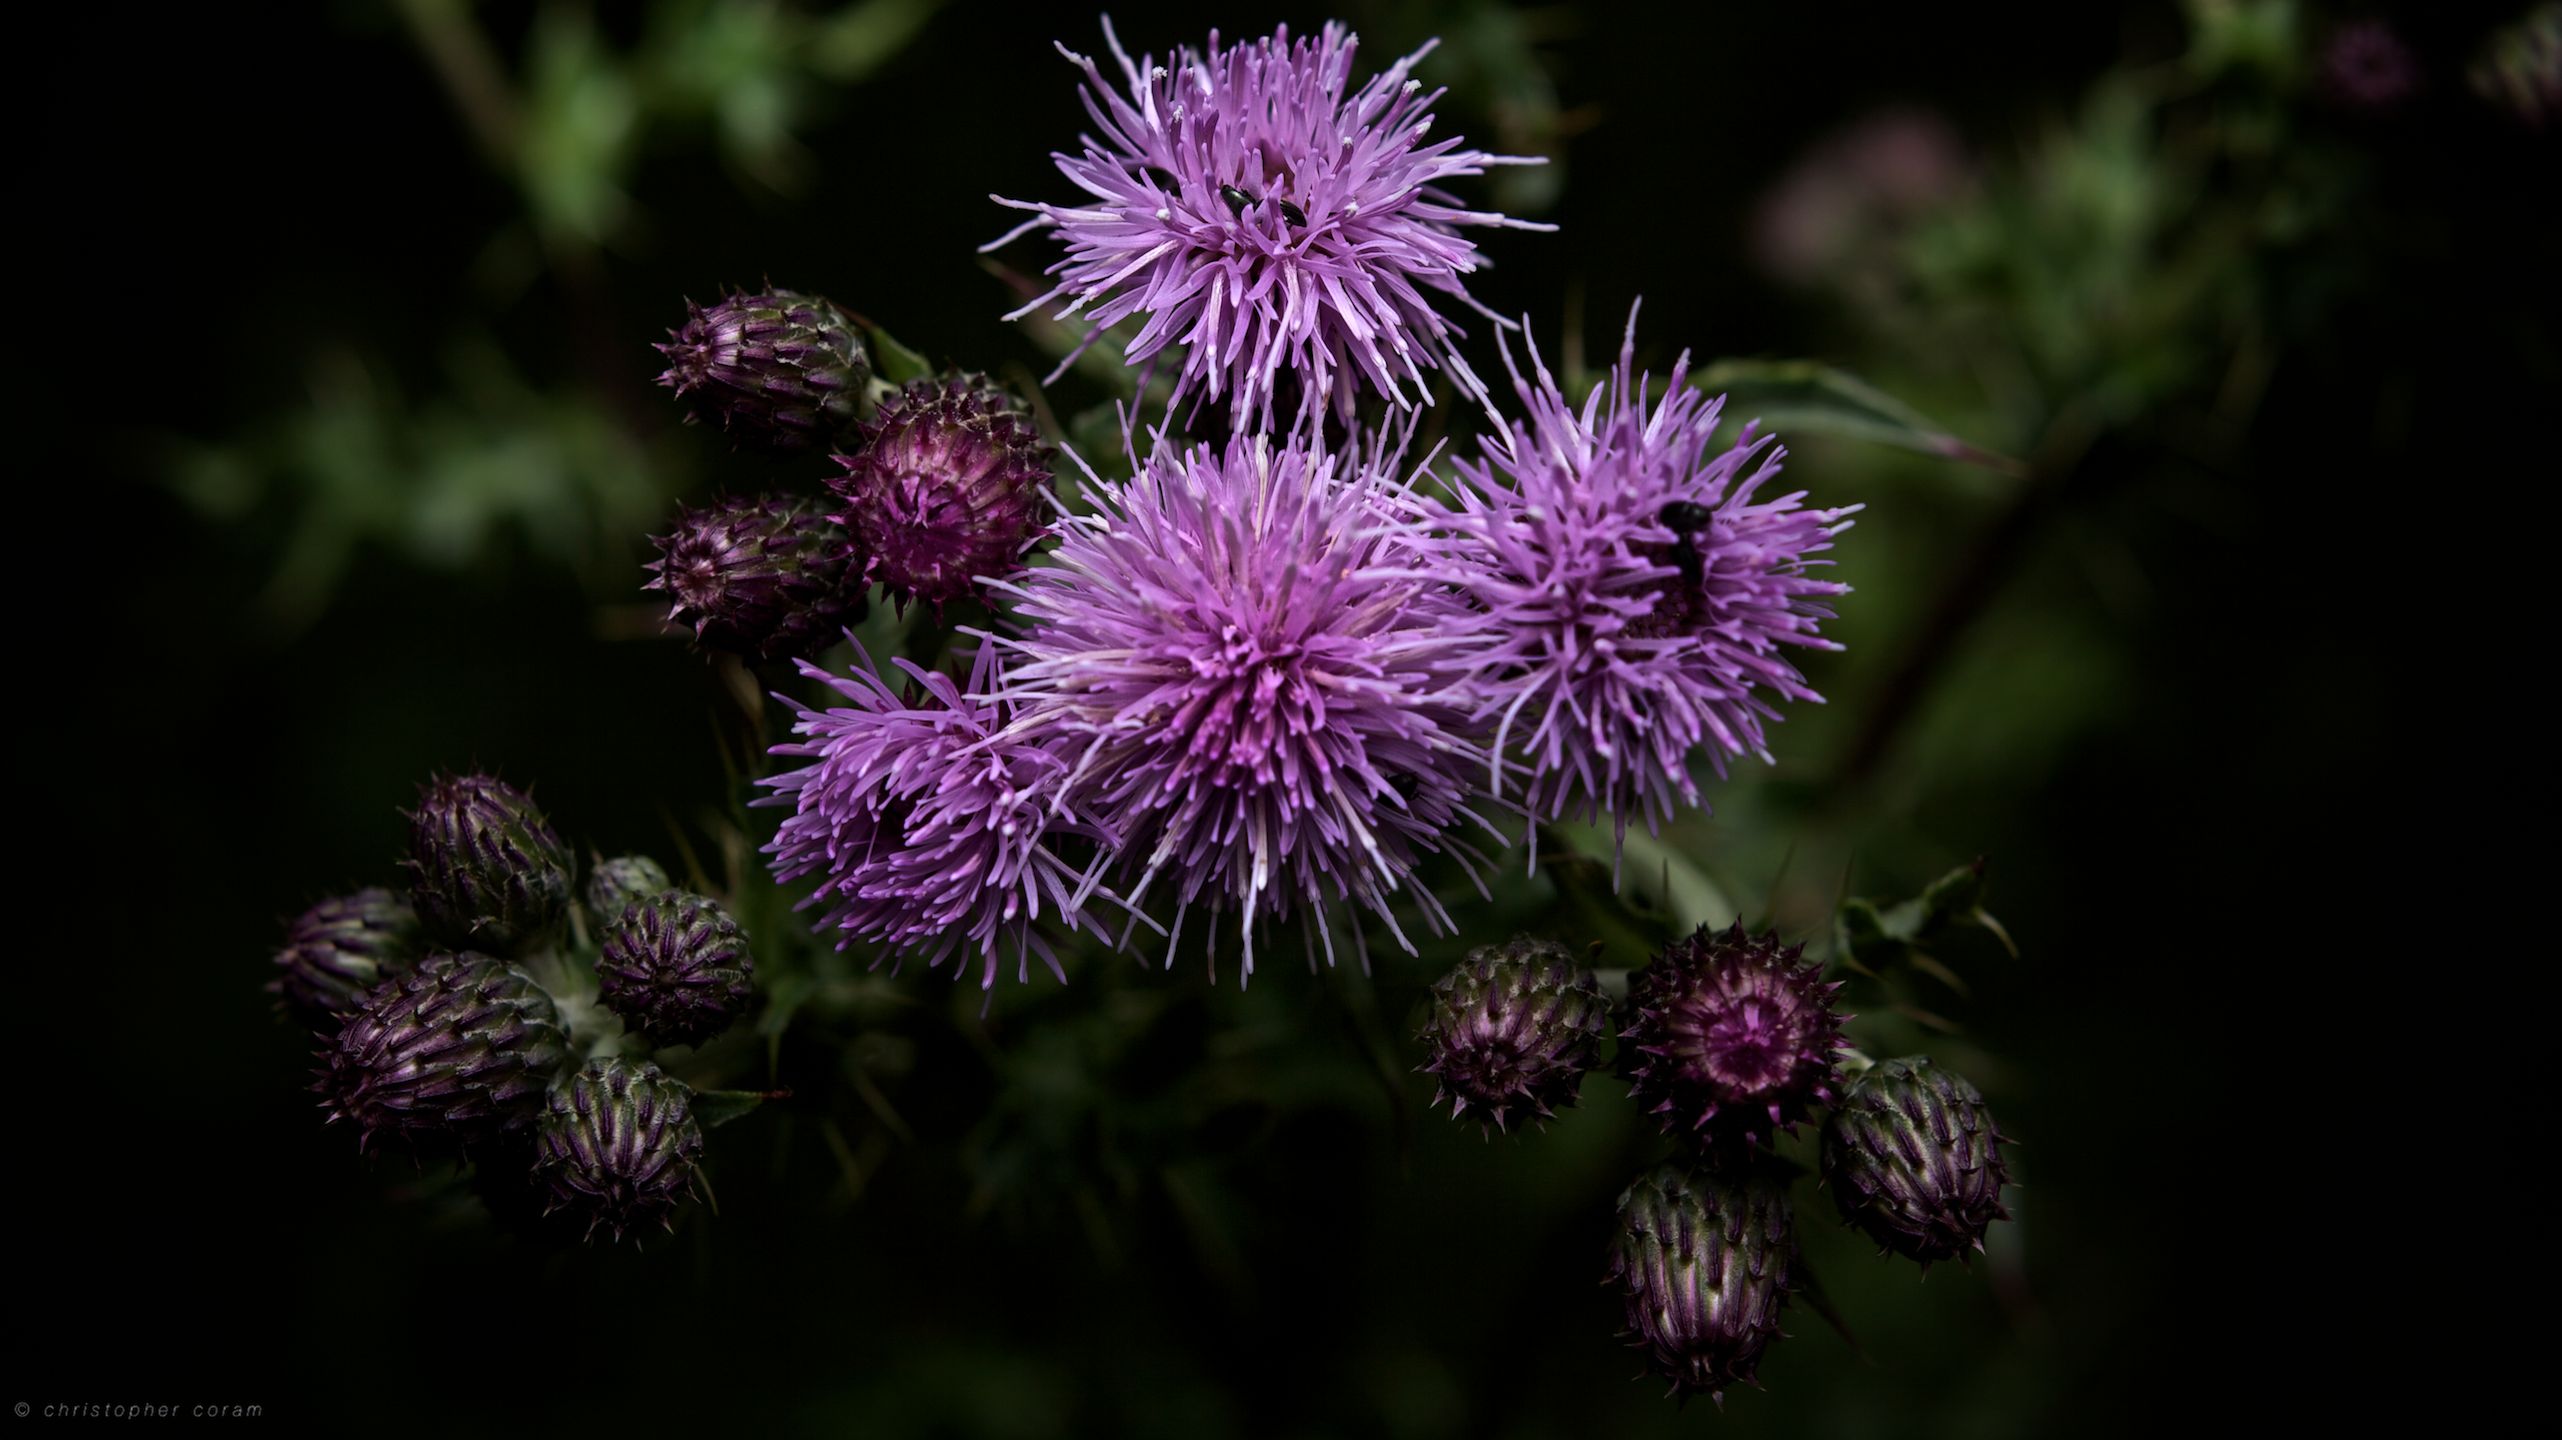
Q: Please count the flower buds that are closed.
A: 13